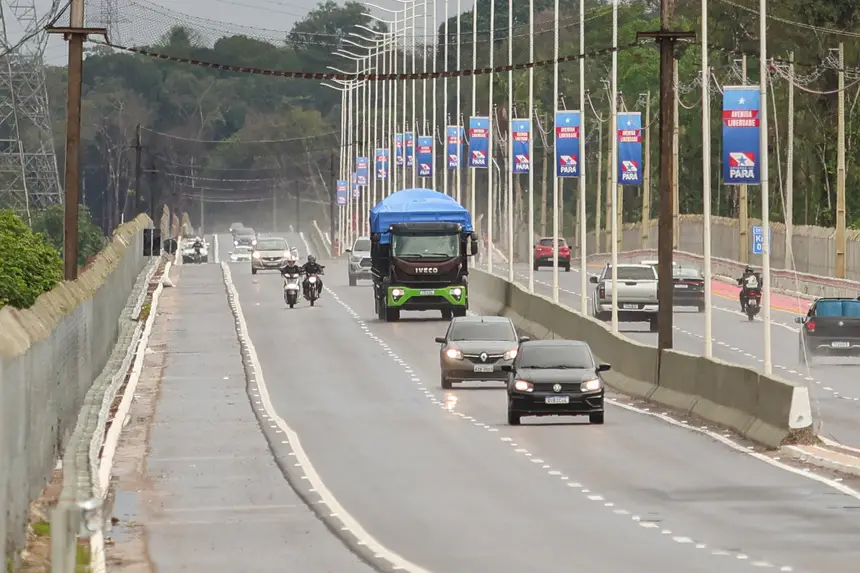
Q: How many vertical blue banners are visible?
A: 13